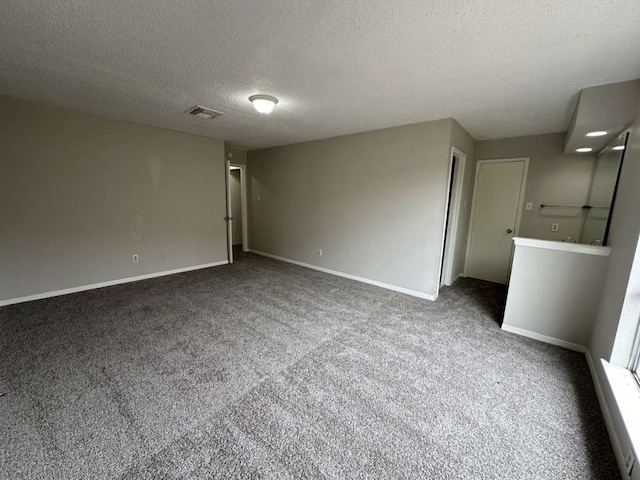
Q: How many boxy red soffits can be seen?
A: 0